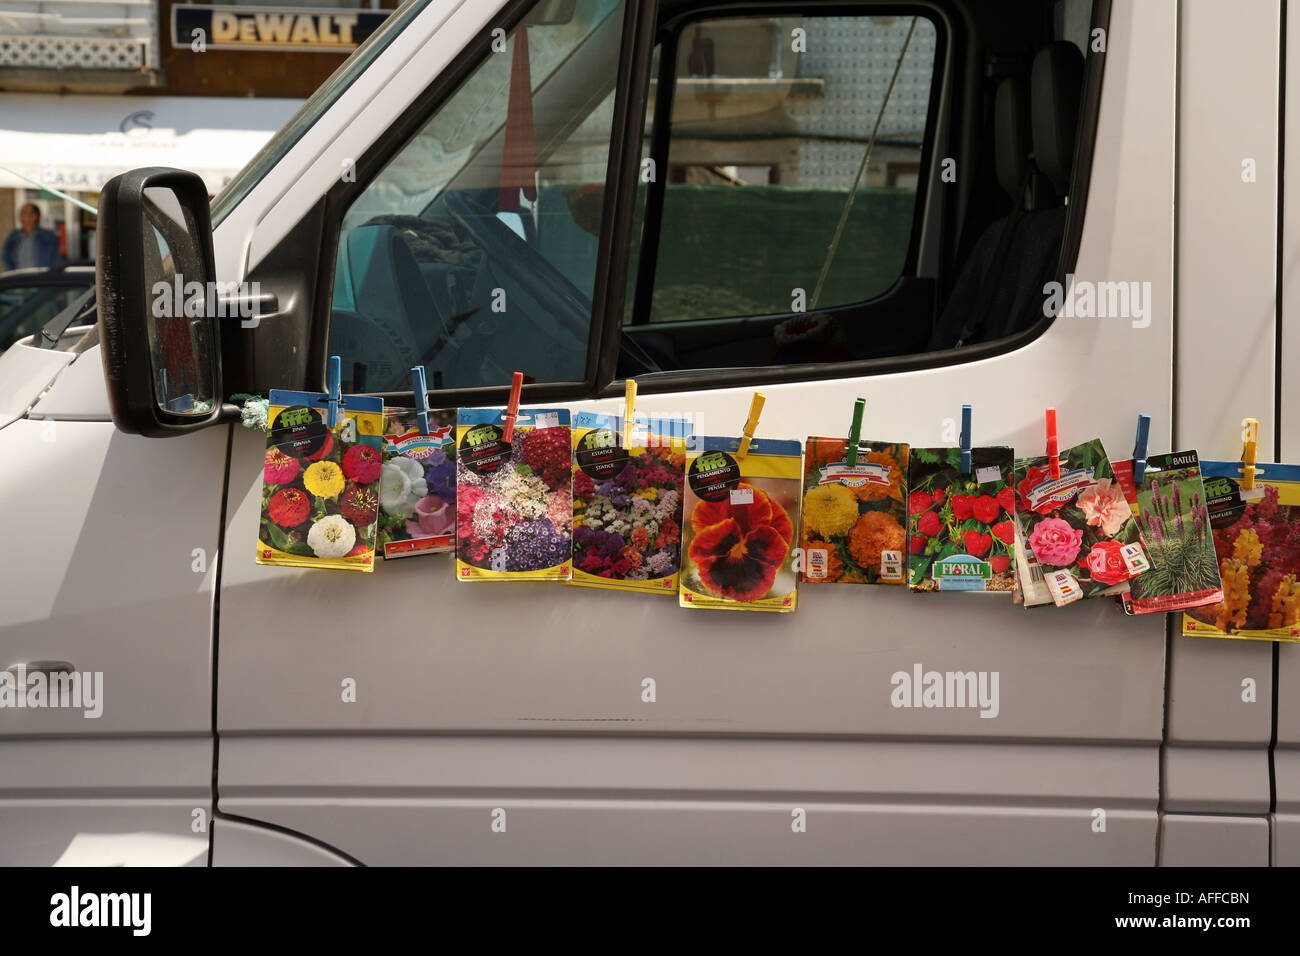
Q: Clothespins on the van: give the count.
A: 10